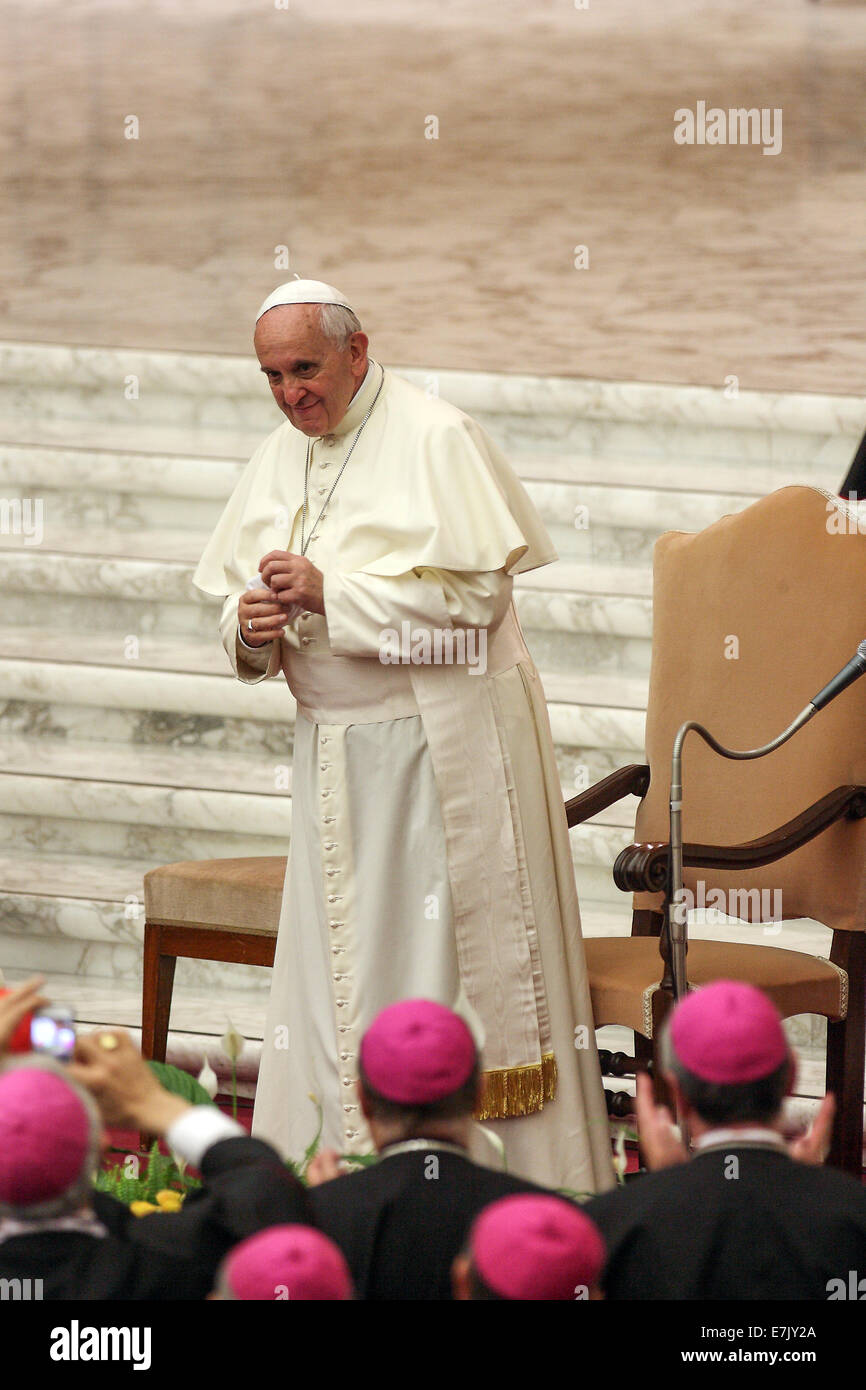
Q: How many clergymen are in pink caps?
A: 5